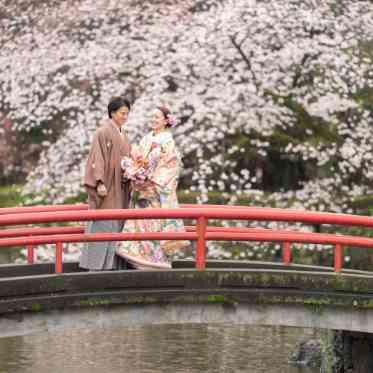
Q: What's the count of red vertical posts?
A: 5